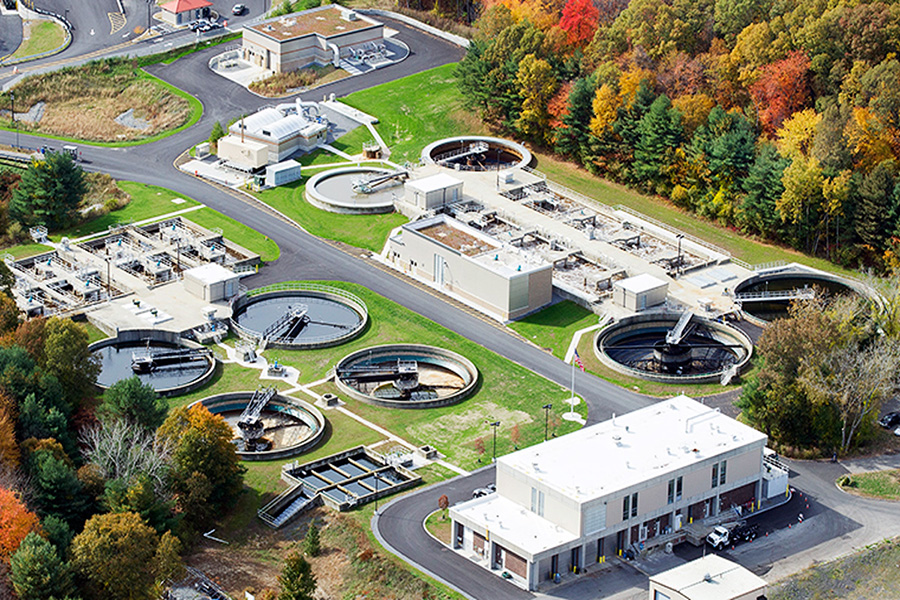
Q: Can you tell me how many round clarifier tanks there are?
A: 8